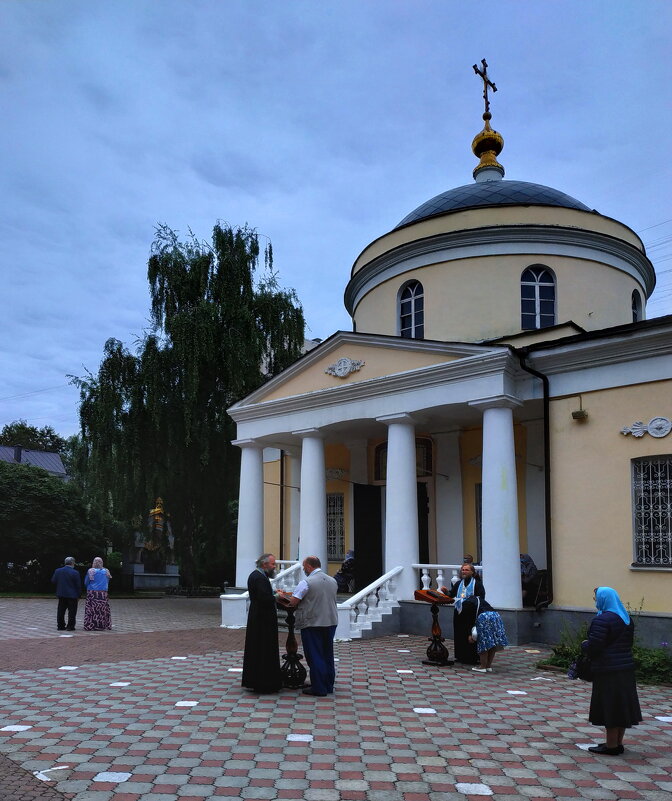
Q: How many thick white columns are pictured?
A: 4